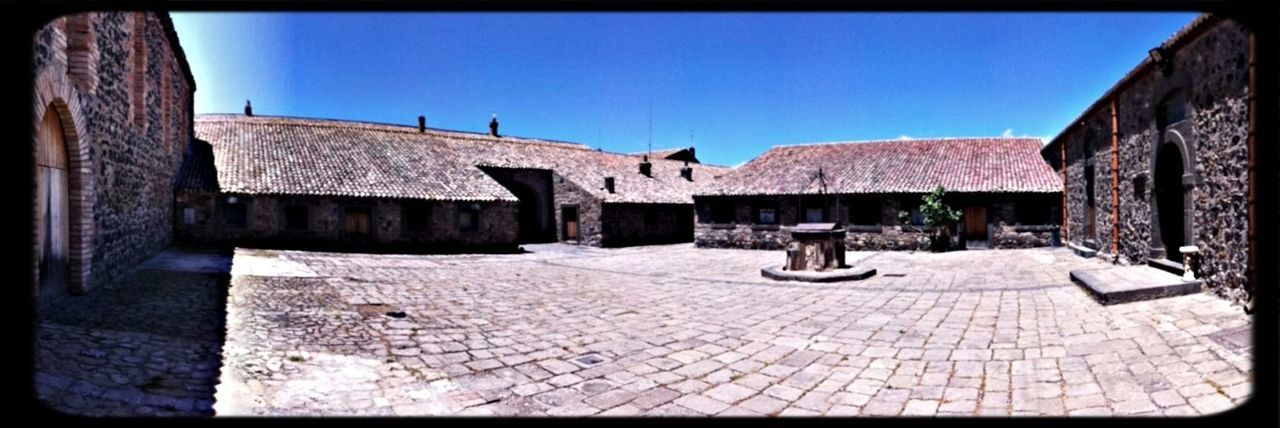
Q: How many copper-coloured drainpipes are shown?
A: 3